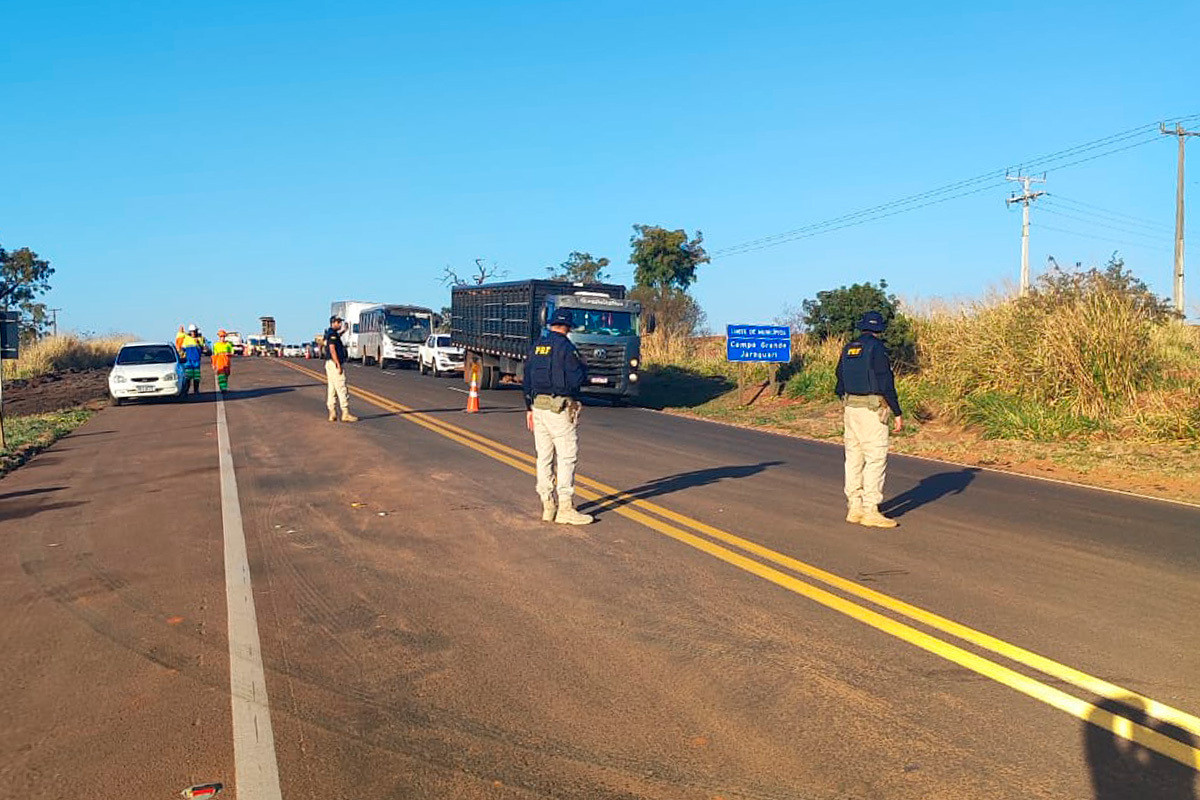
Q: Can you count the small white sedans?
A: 1